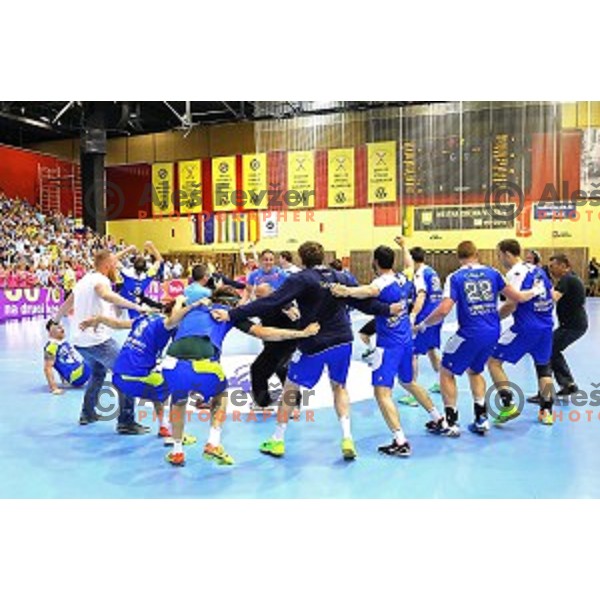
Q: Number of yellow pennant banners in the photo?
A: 7